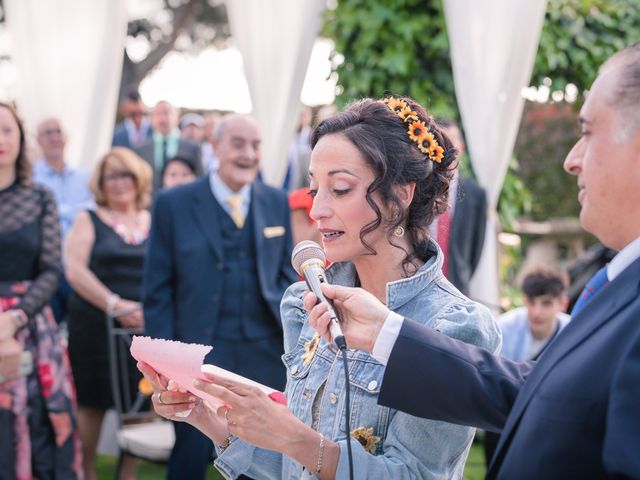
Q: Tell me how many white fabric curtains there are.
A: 3